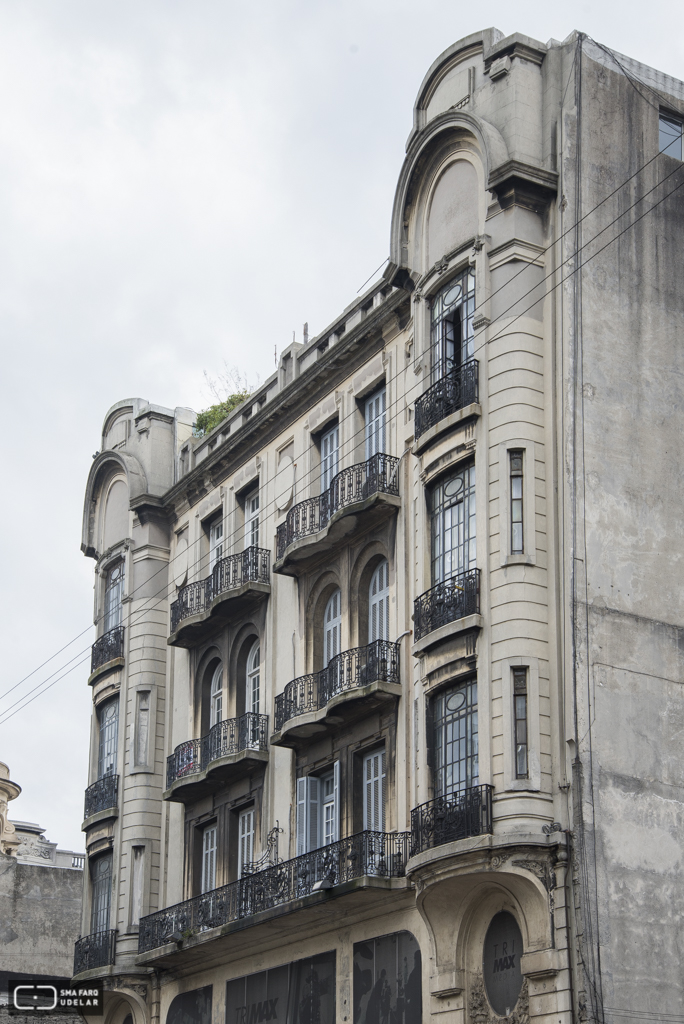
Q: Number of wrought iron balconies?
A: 11